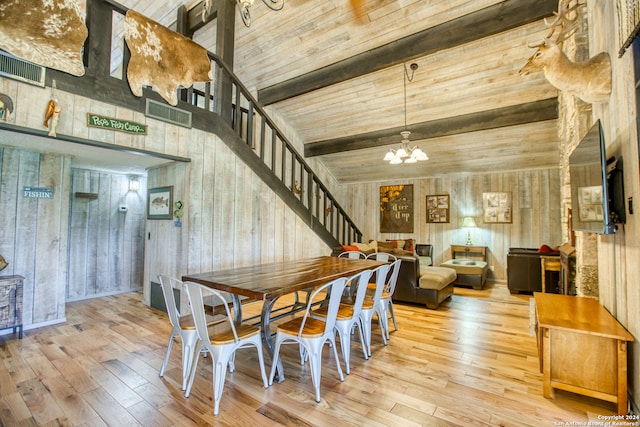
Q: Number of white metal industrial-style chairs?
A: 8